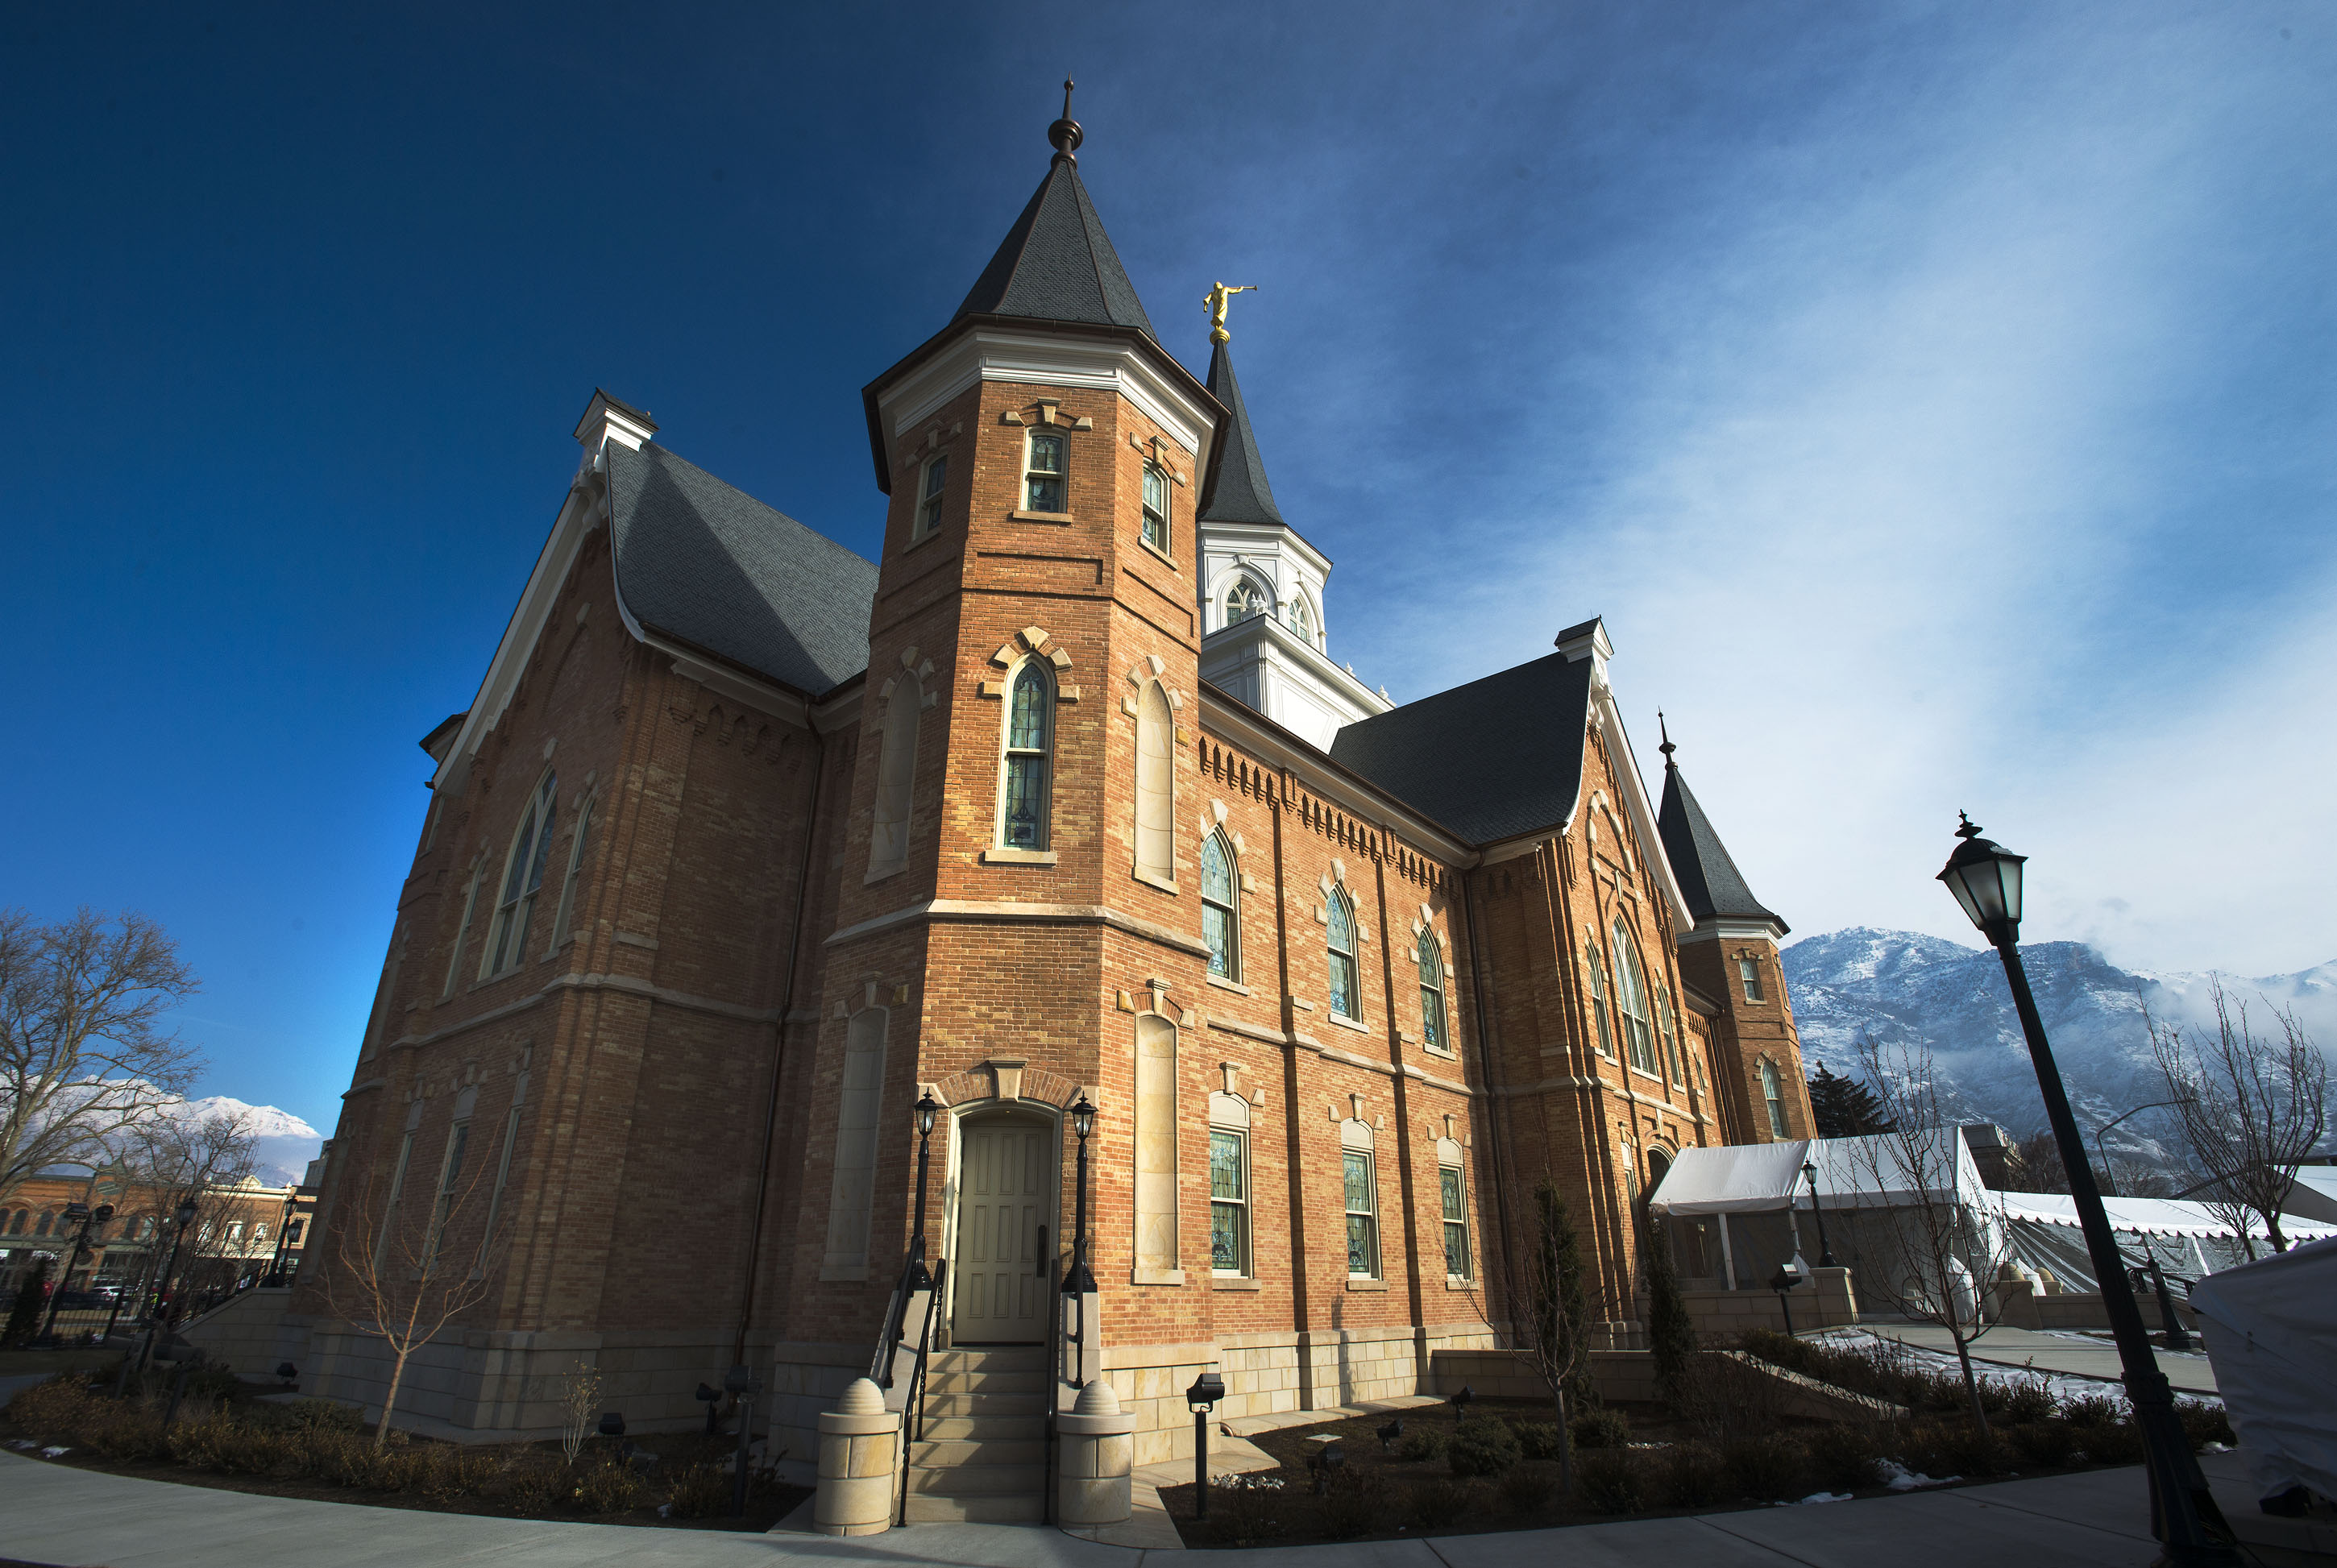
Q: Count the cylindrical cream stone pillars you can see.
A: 2